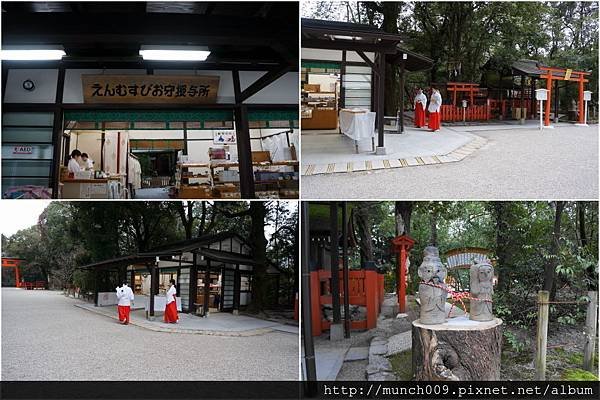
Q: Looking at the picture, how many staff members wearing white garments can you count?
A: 6